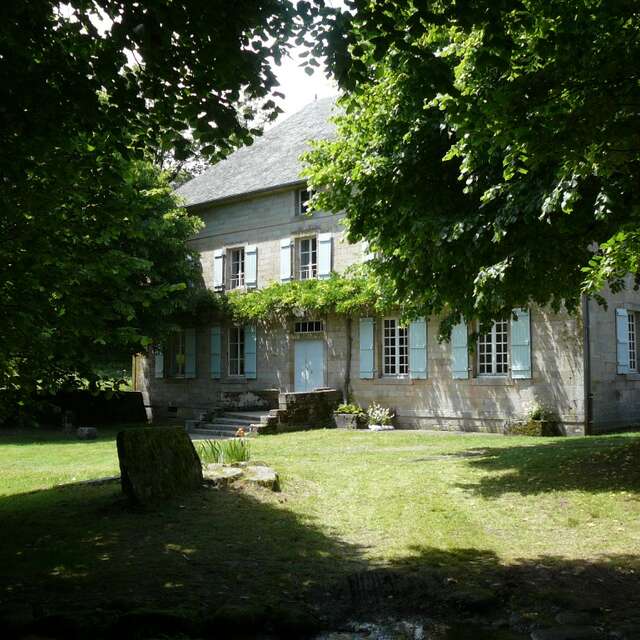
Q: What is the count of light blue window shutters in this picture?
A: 13